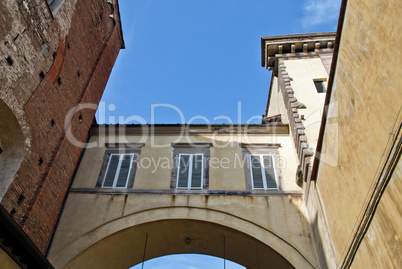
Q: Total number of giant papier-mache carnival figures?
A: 0